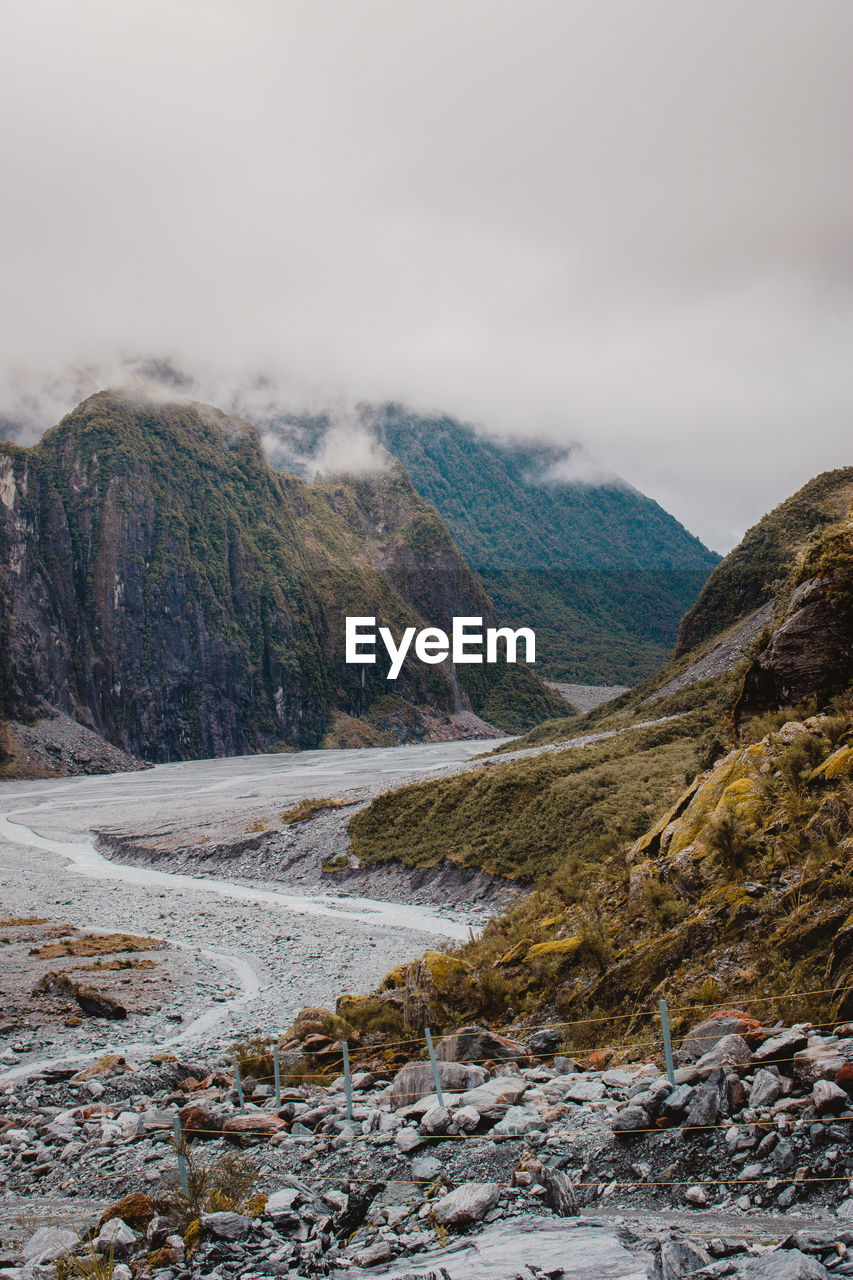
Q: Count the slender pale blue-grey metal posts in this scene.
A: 6